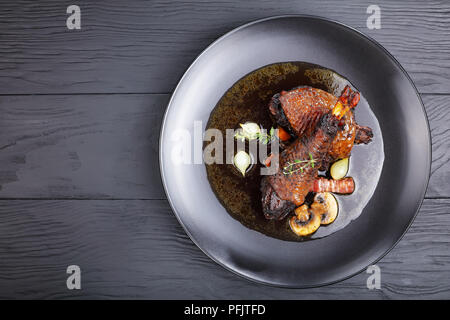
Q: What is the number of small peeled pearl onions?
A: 3